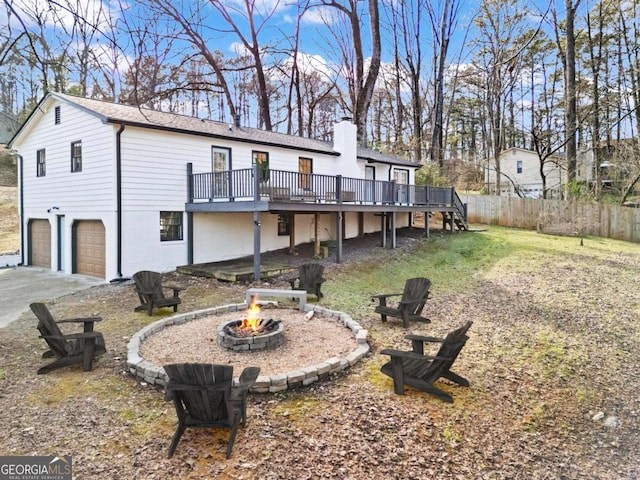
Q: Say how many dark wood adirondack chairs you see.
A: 6